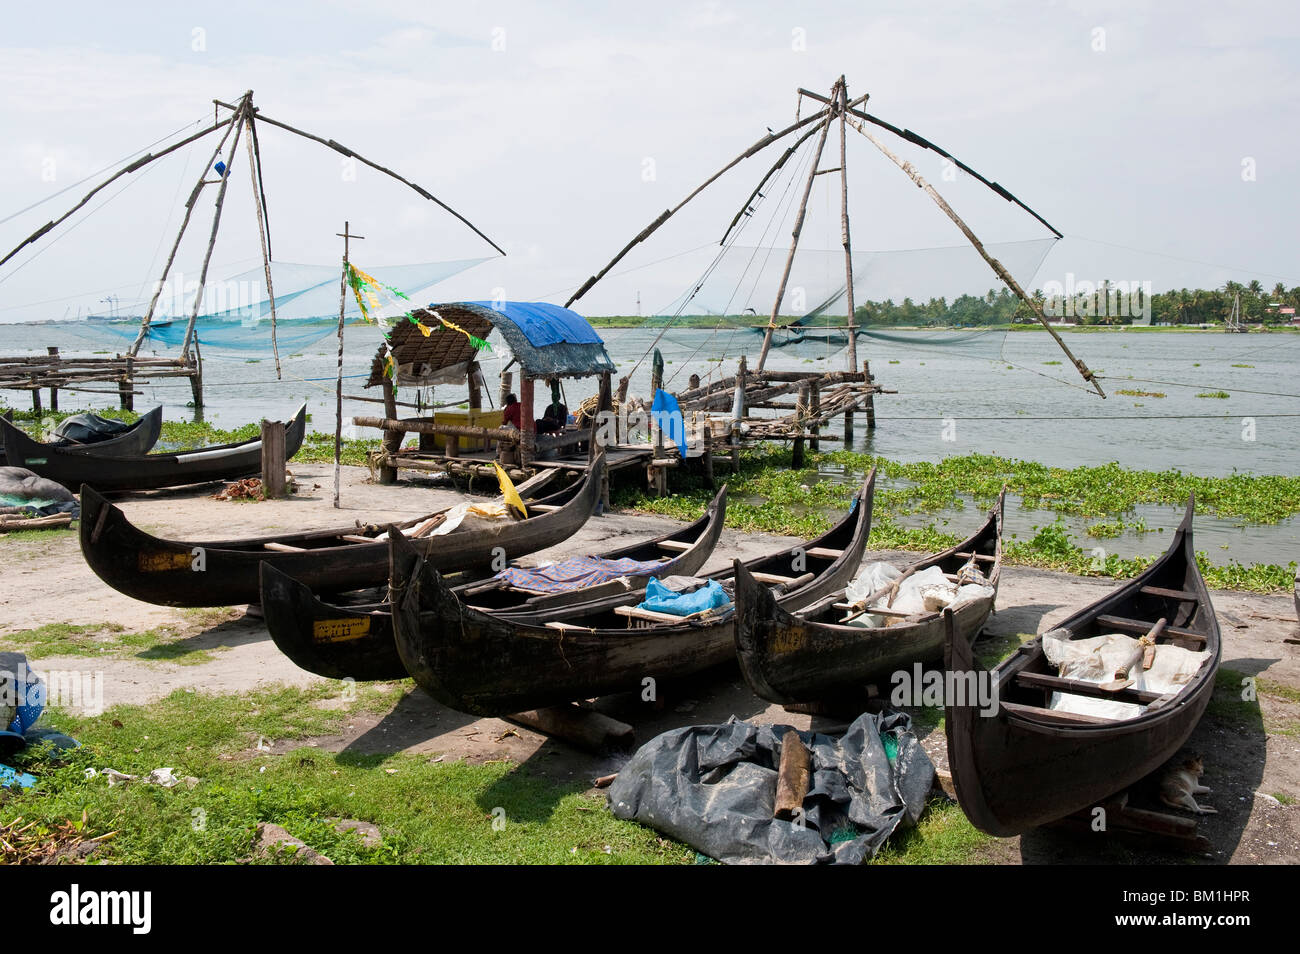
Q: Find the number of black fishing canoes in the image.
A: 7